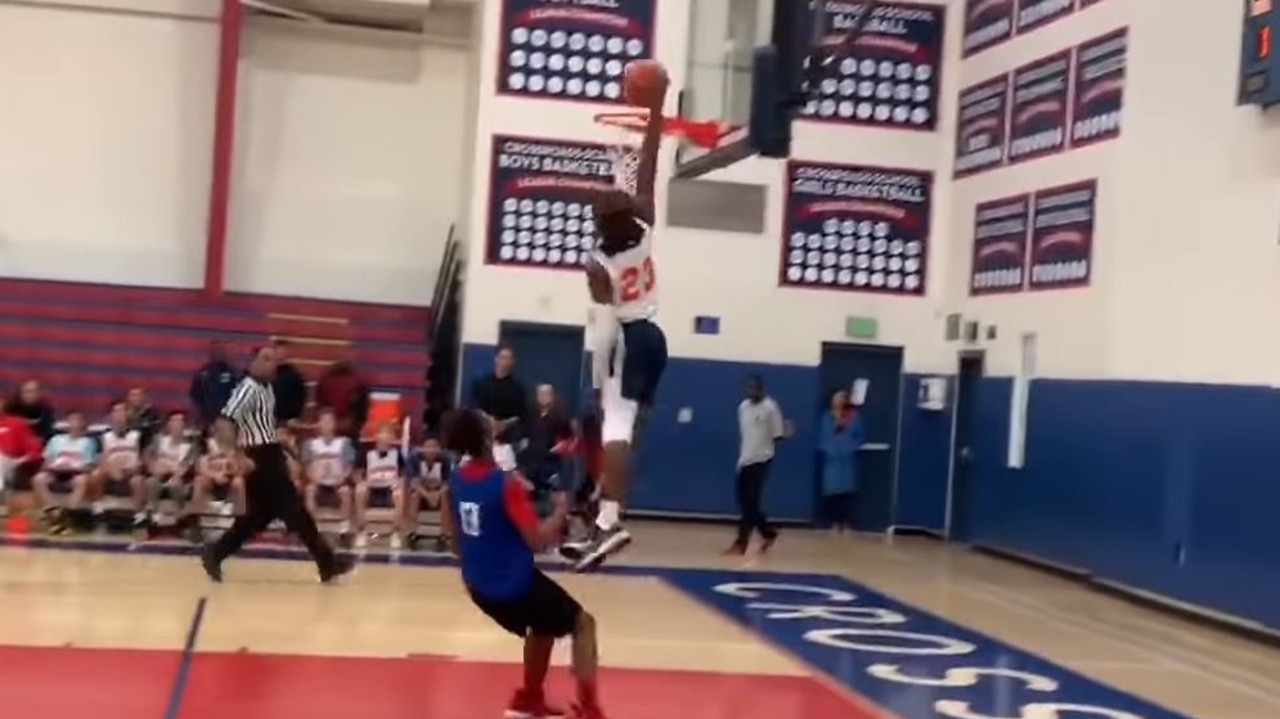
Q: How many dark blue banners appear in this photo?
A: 12